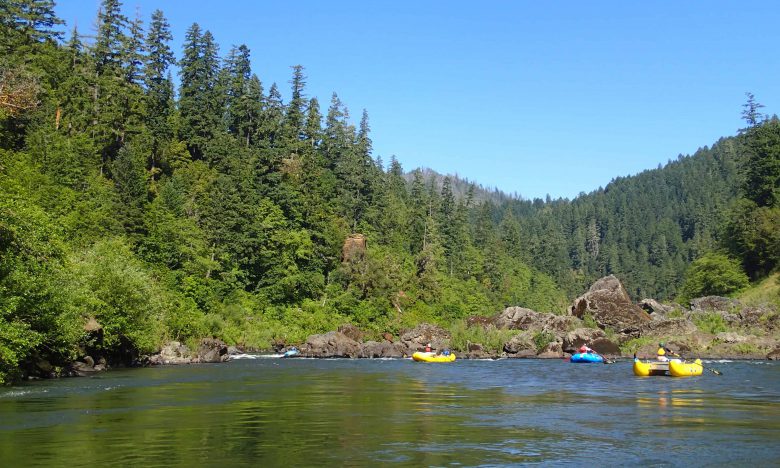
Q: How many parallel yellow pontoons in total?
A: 2